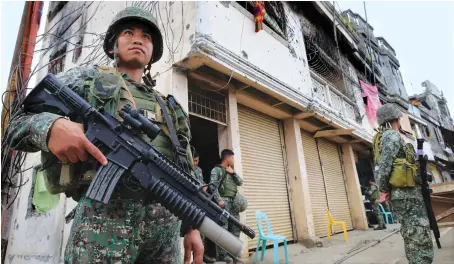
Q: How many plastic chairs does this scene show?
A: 3